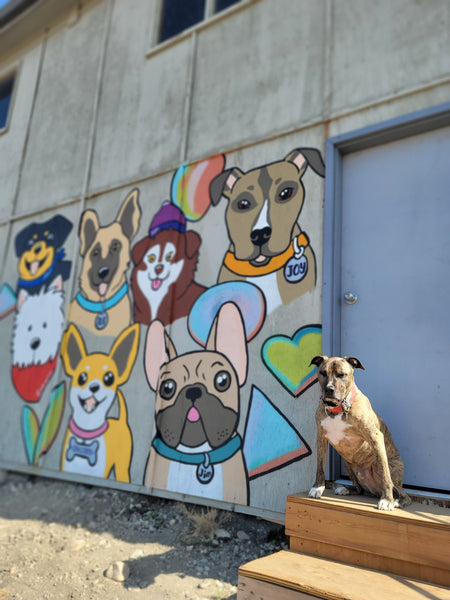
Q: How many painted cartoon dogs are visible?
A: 7